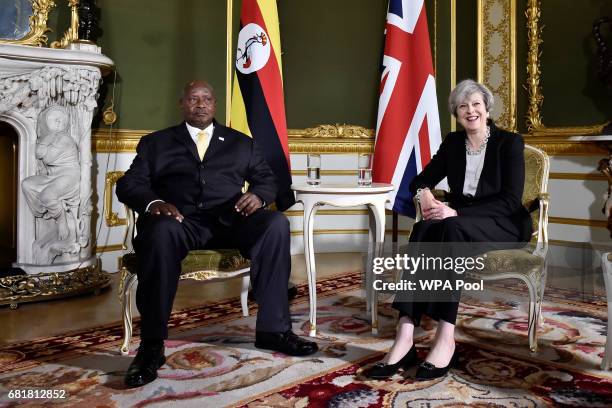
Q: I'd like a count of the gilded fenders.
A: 1